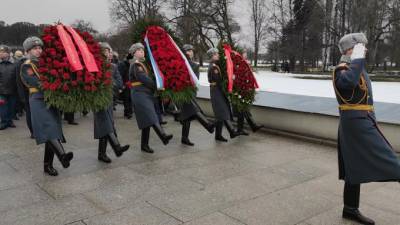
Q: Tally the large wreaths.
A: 3